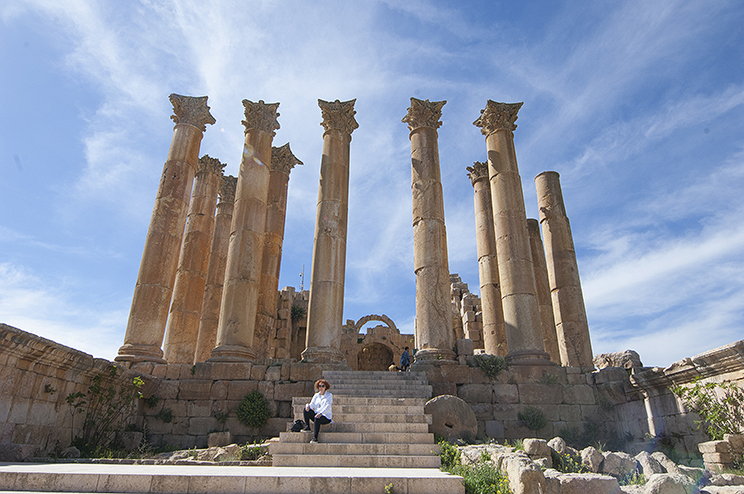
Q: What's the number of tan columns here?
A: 11